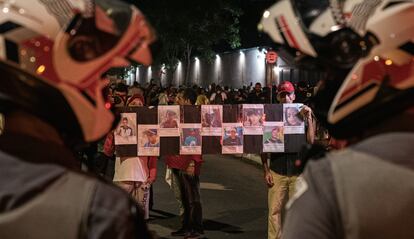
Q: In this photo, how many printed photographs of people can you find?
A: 9